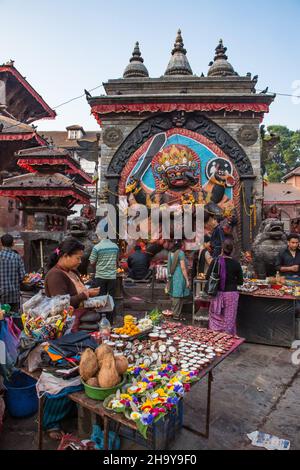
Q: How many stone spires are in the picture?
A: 3